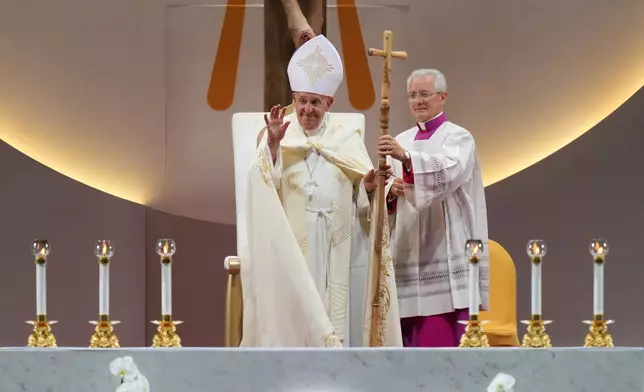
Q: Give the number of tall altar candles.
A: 6